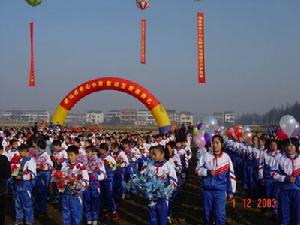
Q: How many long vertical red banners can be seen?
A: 3